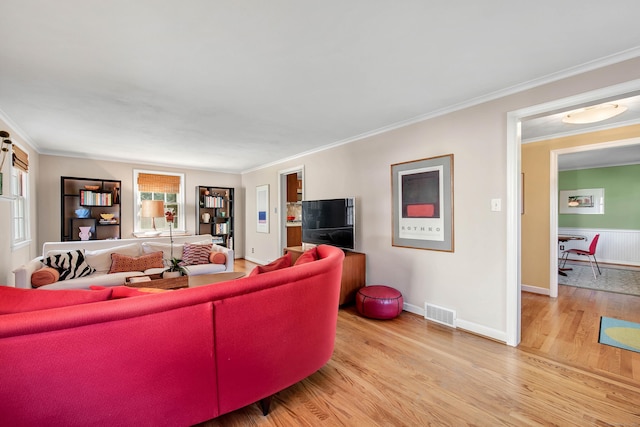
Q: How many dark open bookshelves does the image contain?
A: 2